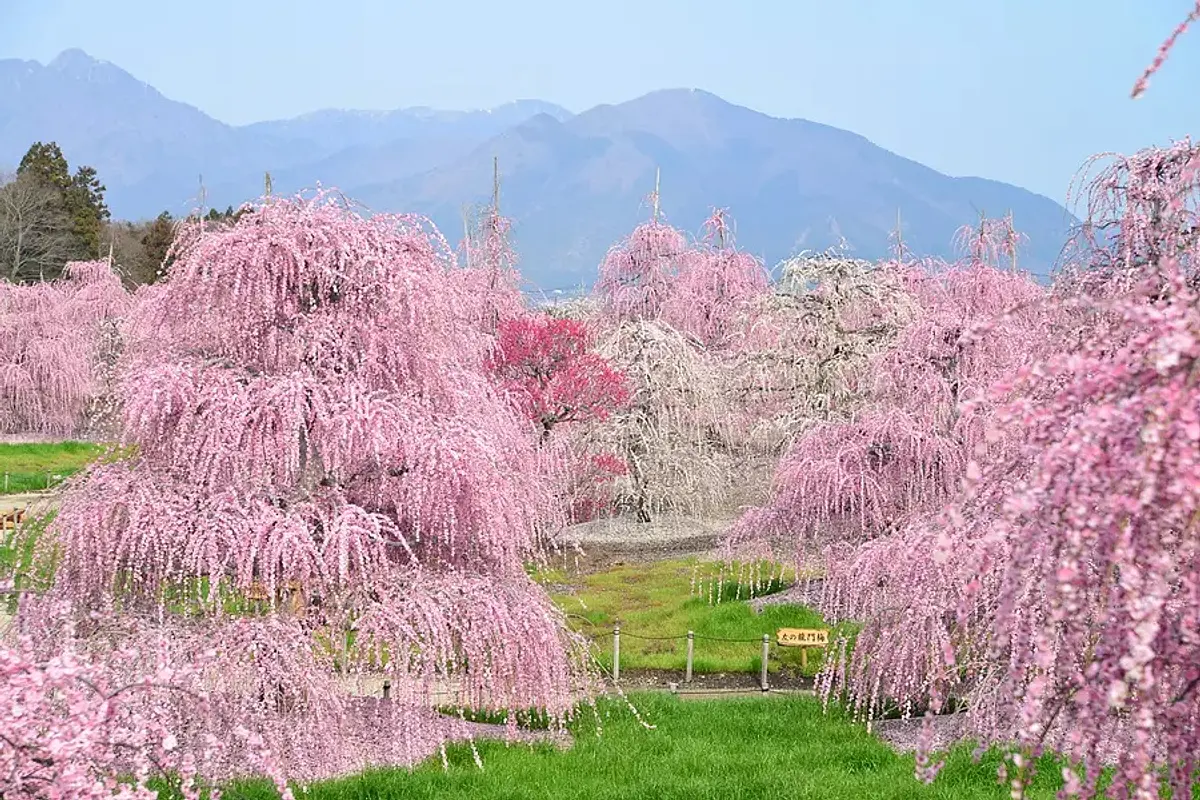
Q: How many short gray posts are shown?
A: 3